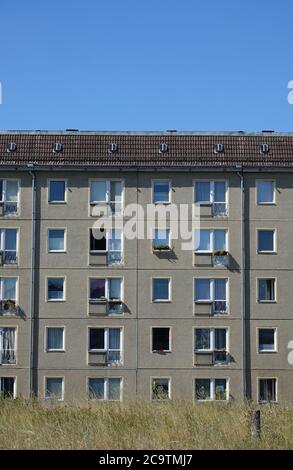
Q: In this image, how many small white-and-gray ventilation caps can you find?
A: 6